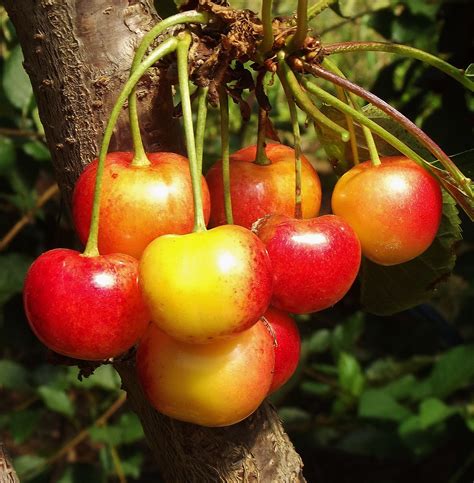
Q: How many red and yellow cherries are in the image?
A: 8